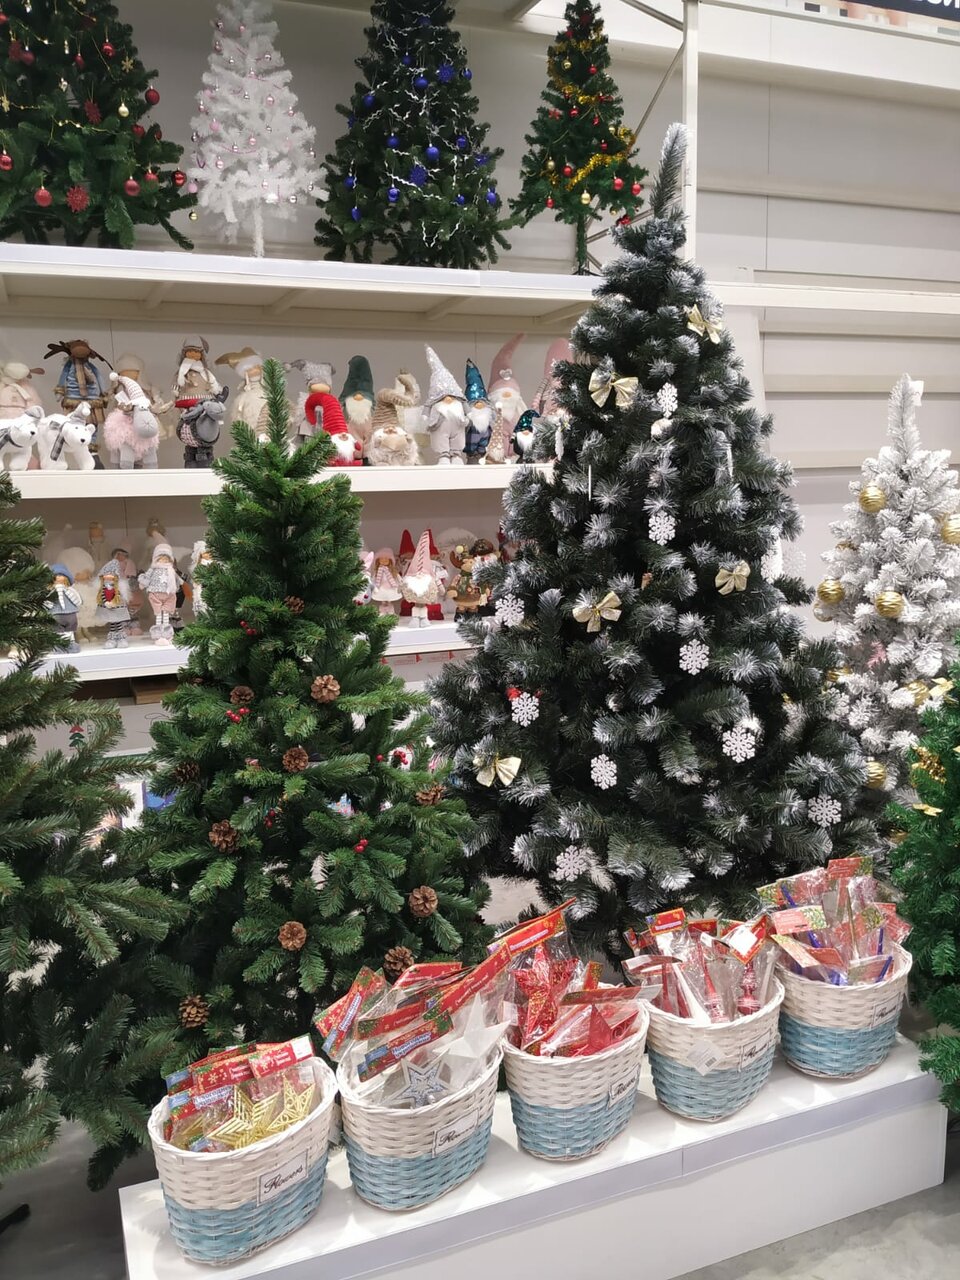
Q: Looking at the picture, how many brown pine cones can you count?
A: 11